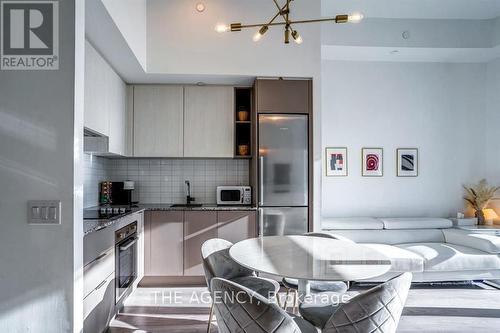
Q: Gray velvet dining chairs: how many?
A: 4